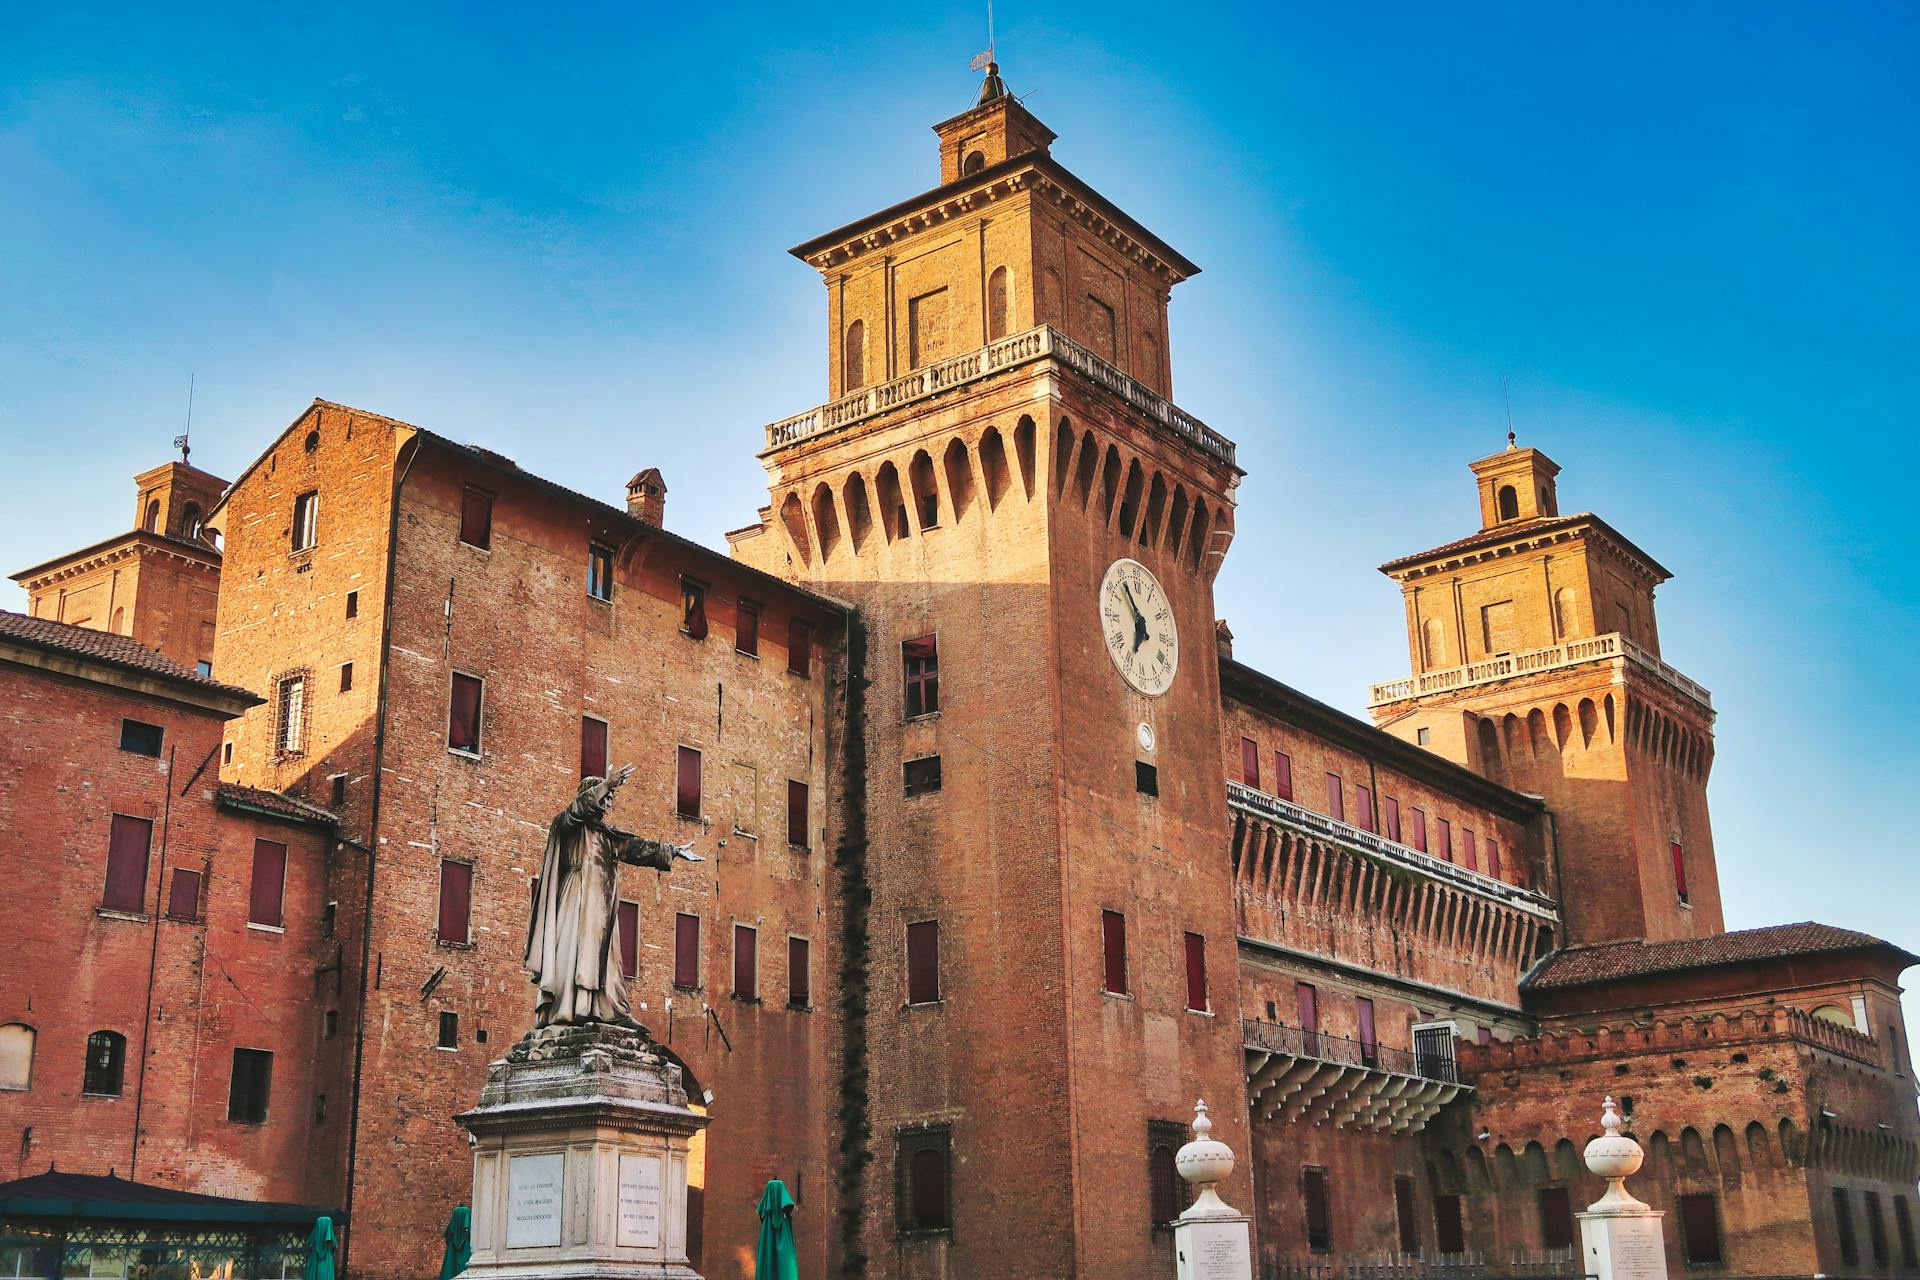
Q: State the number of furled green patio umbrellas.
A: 3